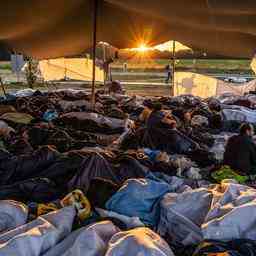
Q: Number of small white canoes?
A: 0